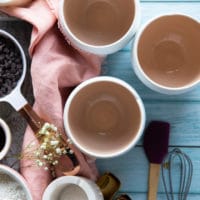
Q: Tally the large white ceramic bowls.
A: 3